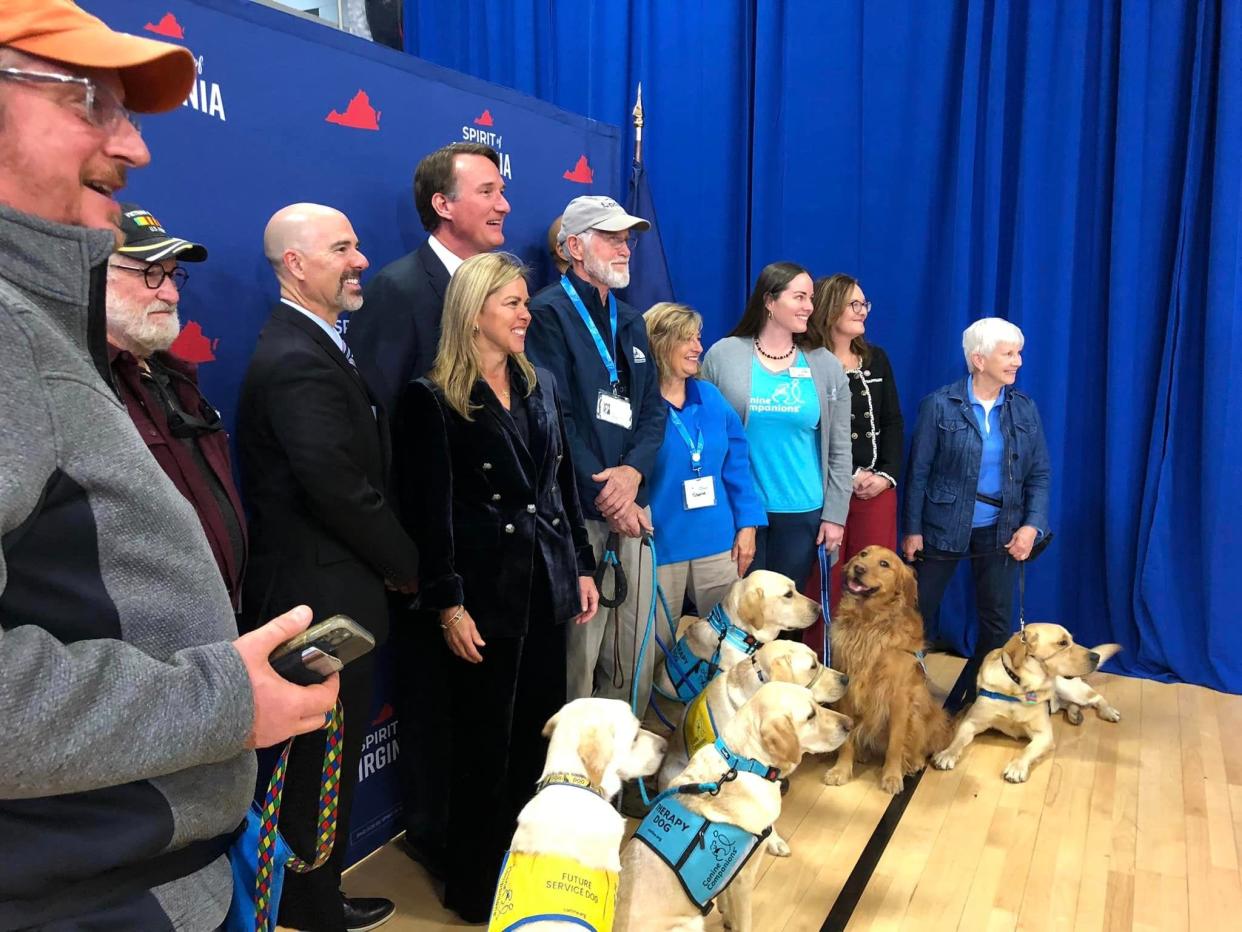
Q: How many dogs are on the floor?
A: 6